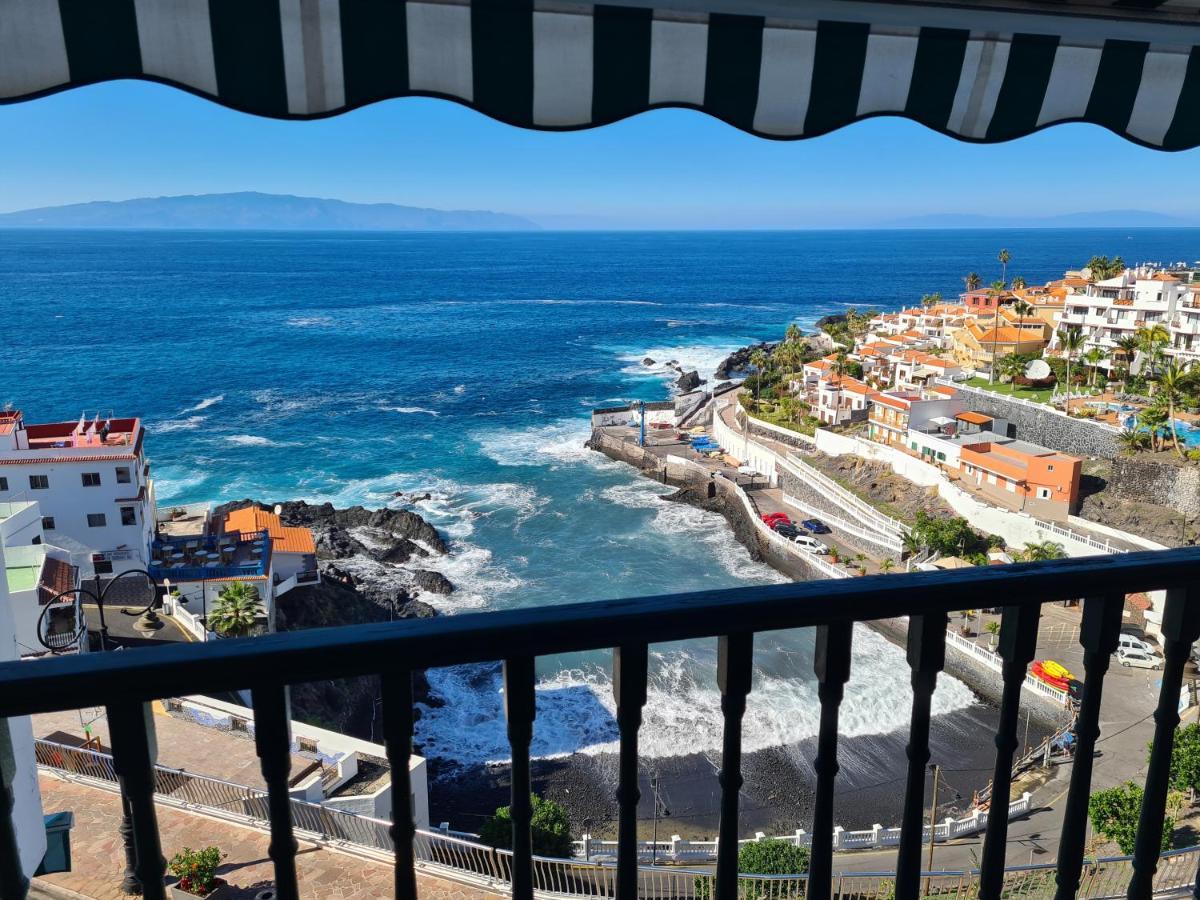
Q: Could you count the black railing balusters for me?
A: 12